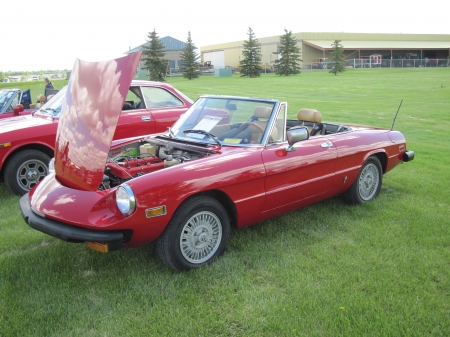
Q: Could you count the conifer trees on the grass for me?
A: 5